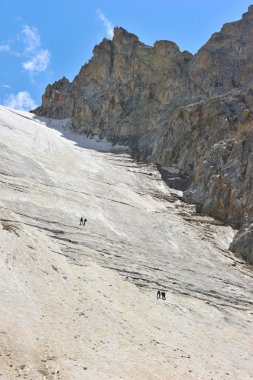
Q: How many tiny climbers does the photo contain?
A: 4